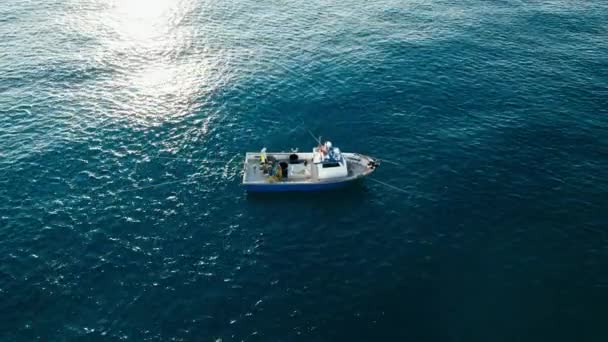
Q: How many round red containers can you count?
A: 0